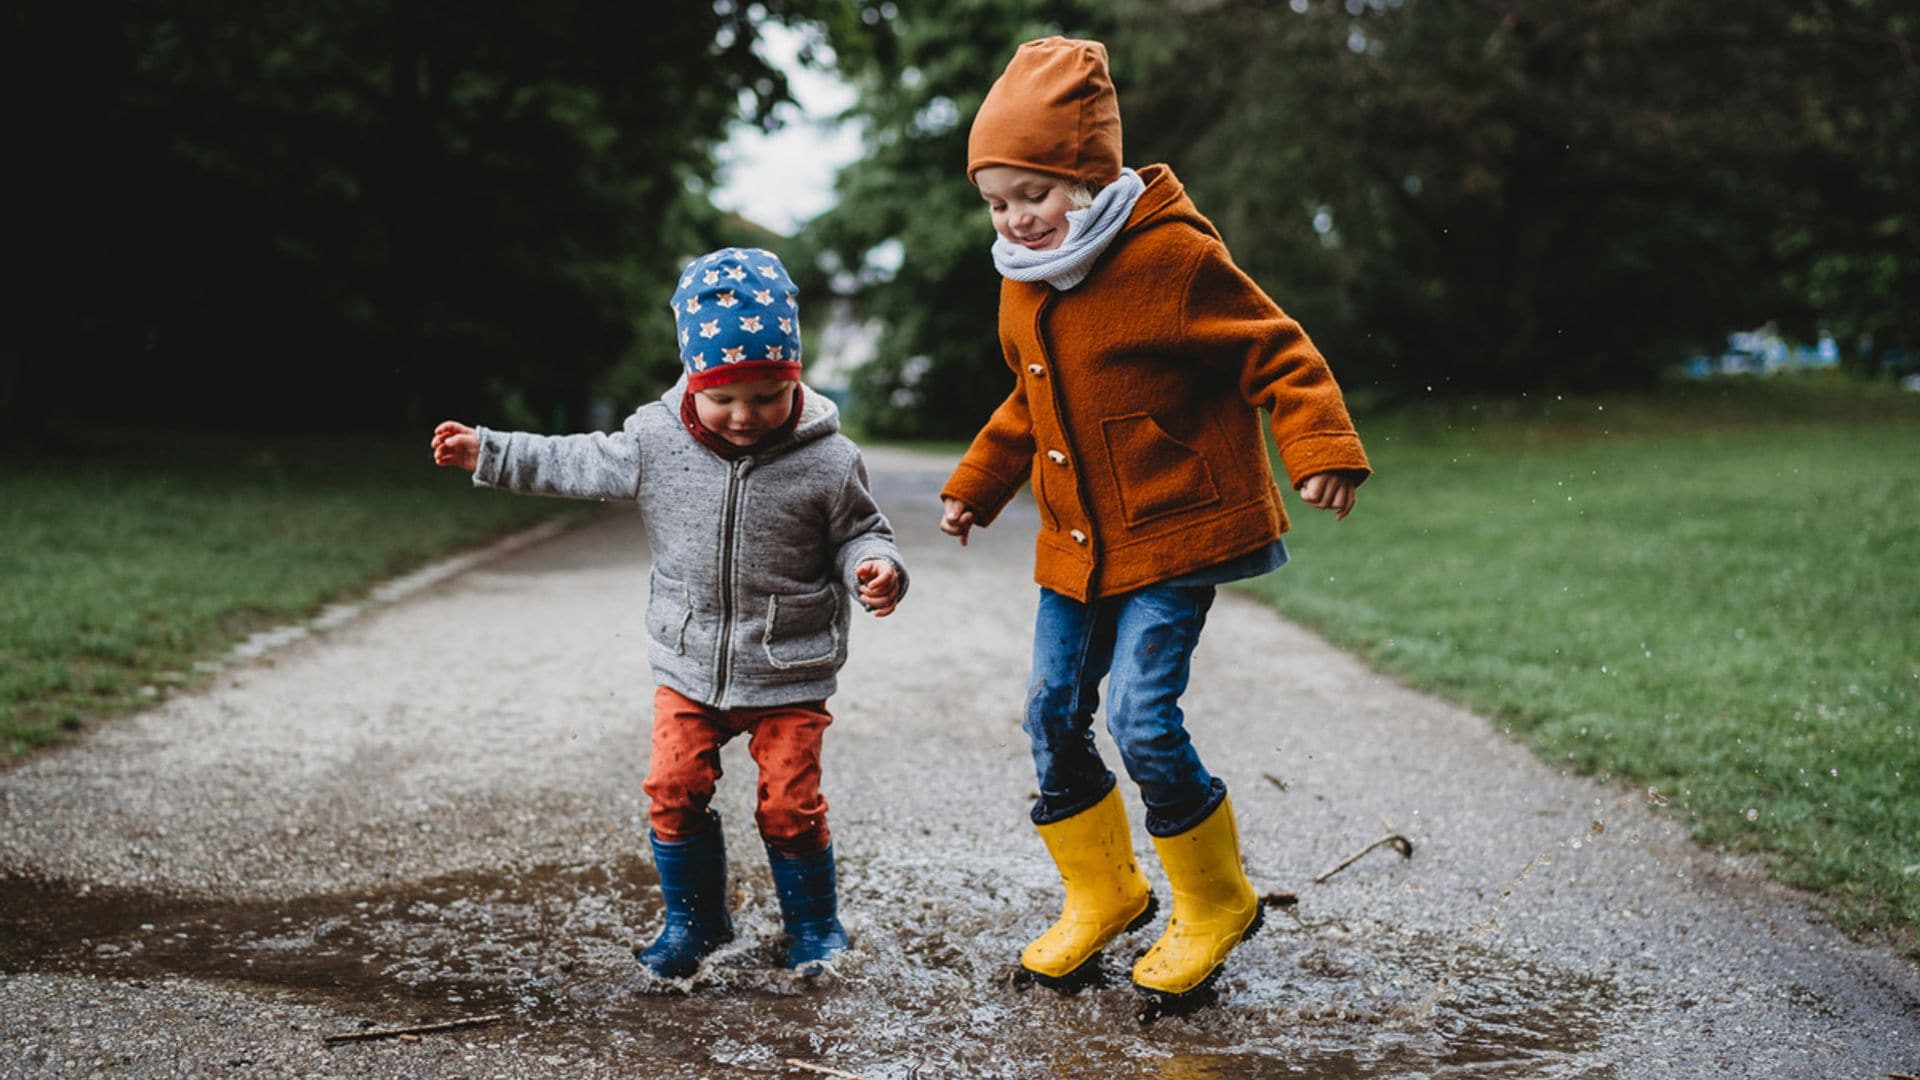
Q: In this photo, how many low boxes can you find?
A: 0